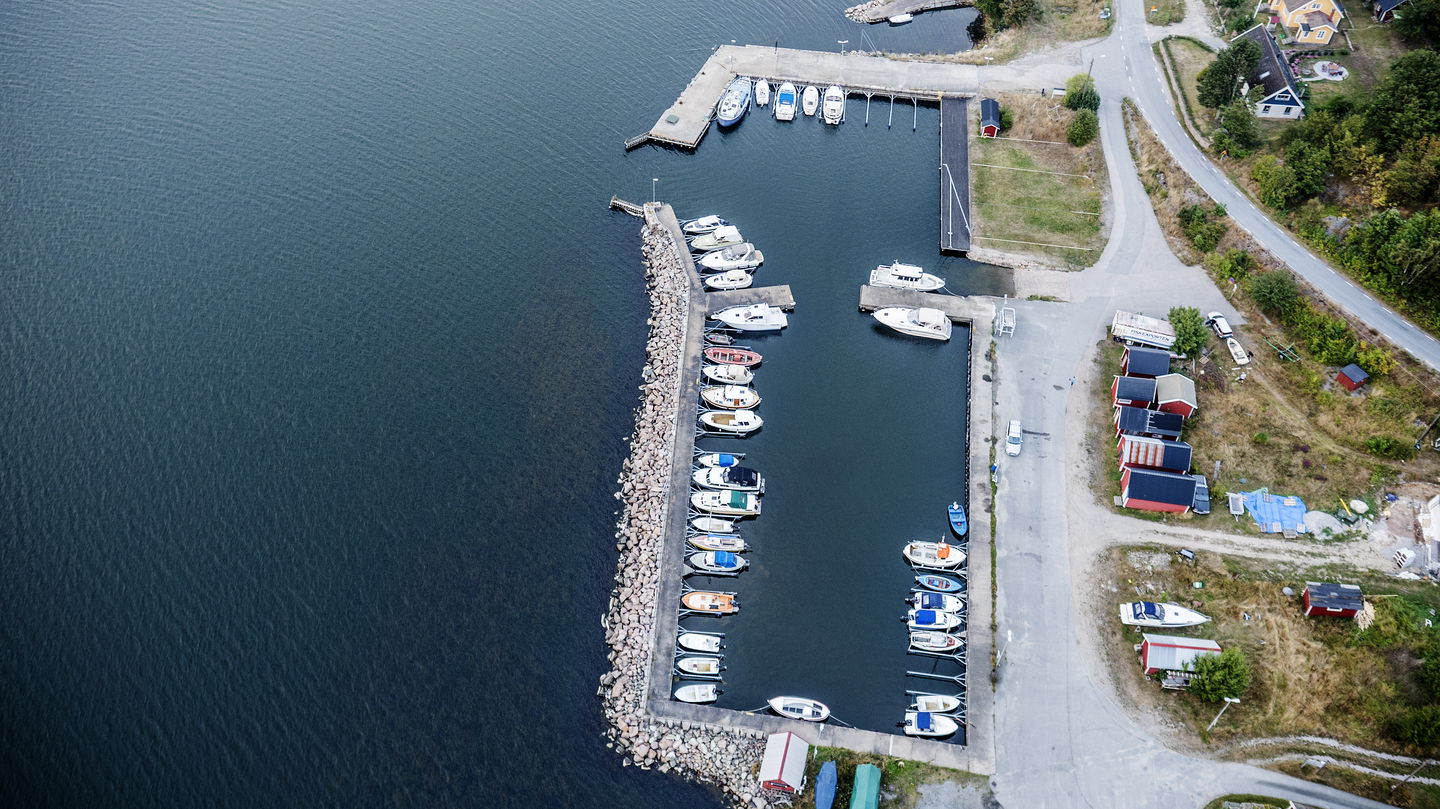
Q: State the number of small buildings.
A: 11